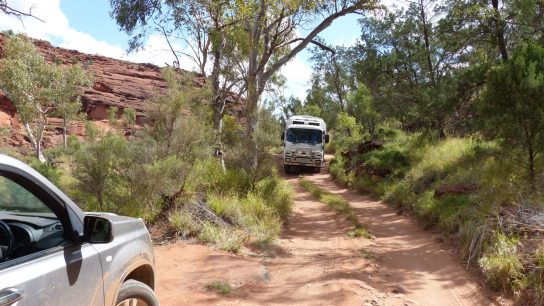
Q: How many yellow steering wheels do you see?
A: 0